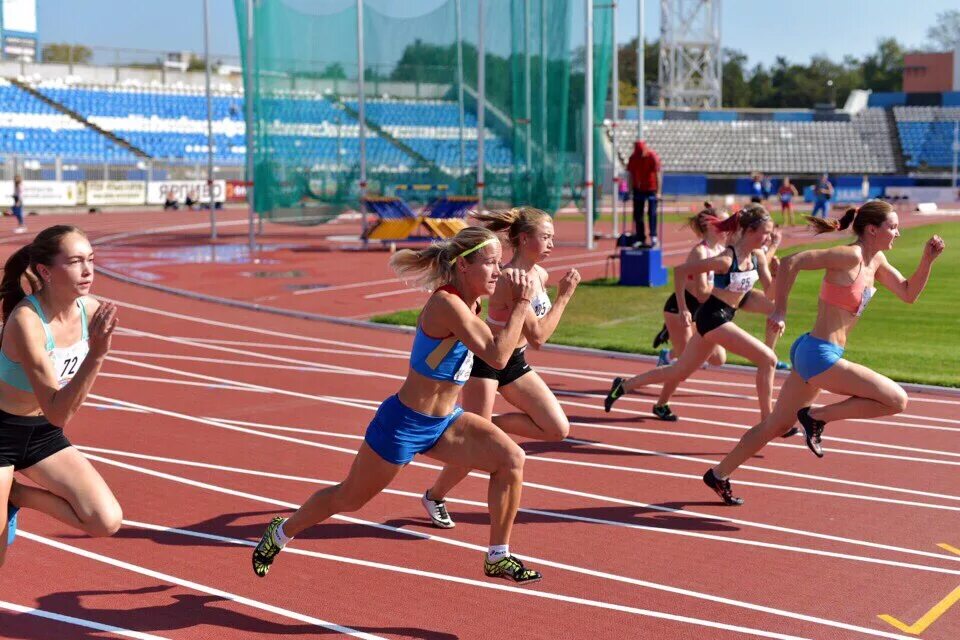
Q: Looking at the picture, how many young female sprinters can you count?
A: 7